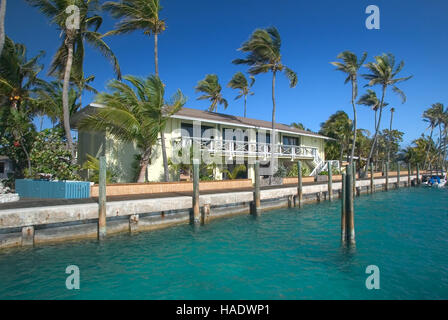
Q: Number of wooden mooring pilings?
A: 13